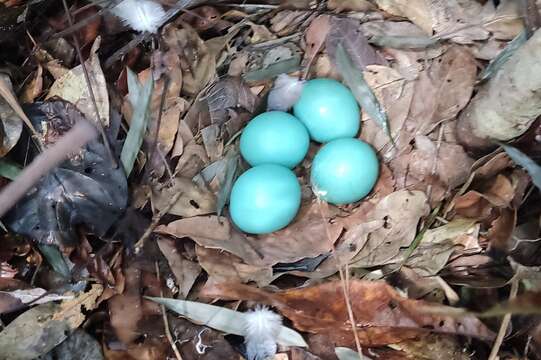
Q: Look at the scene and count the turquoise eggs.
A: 4